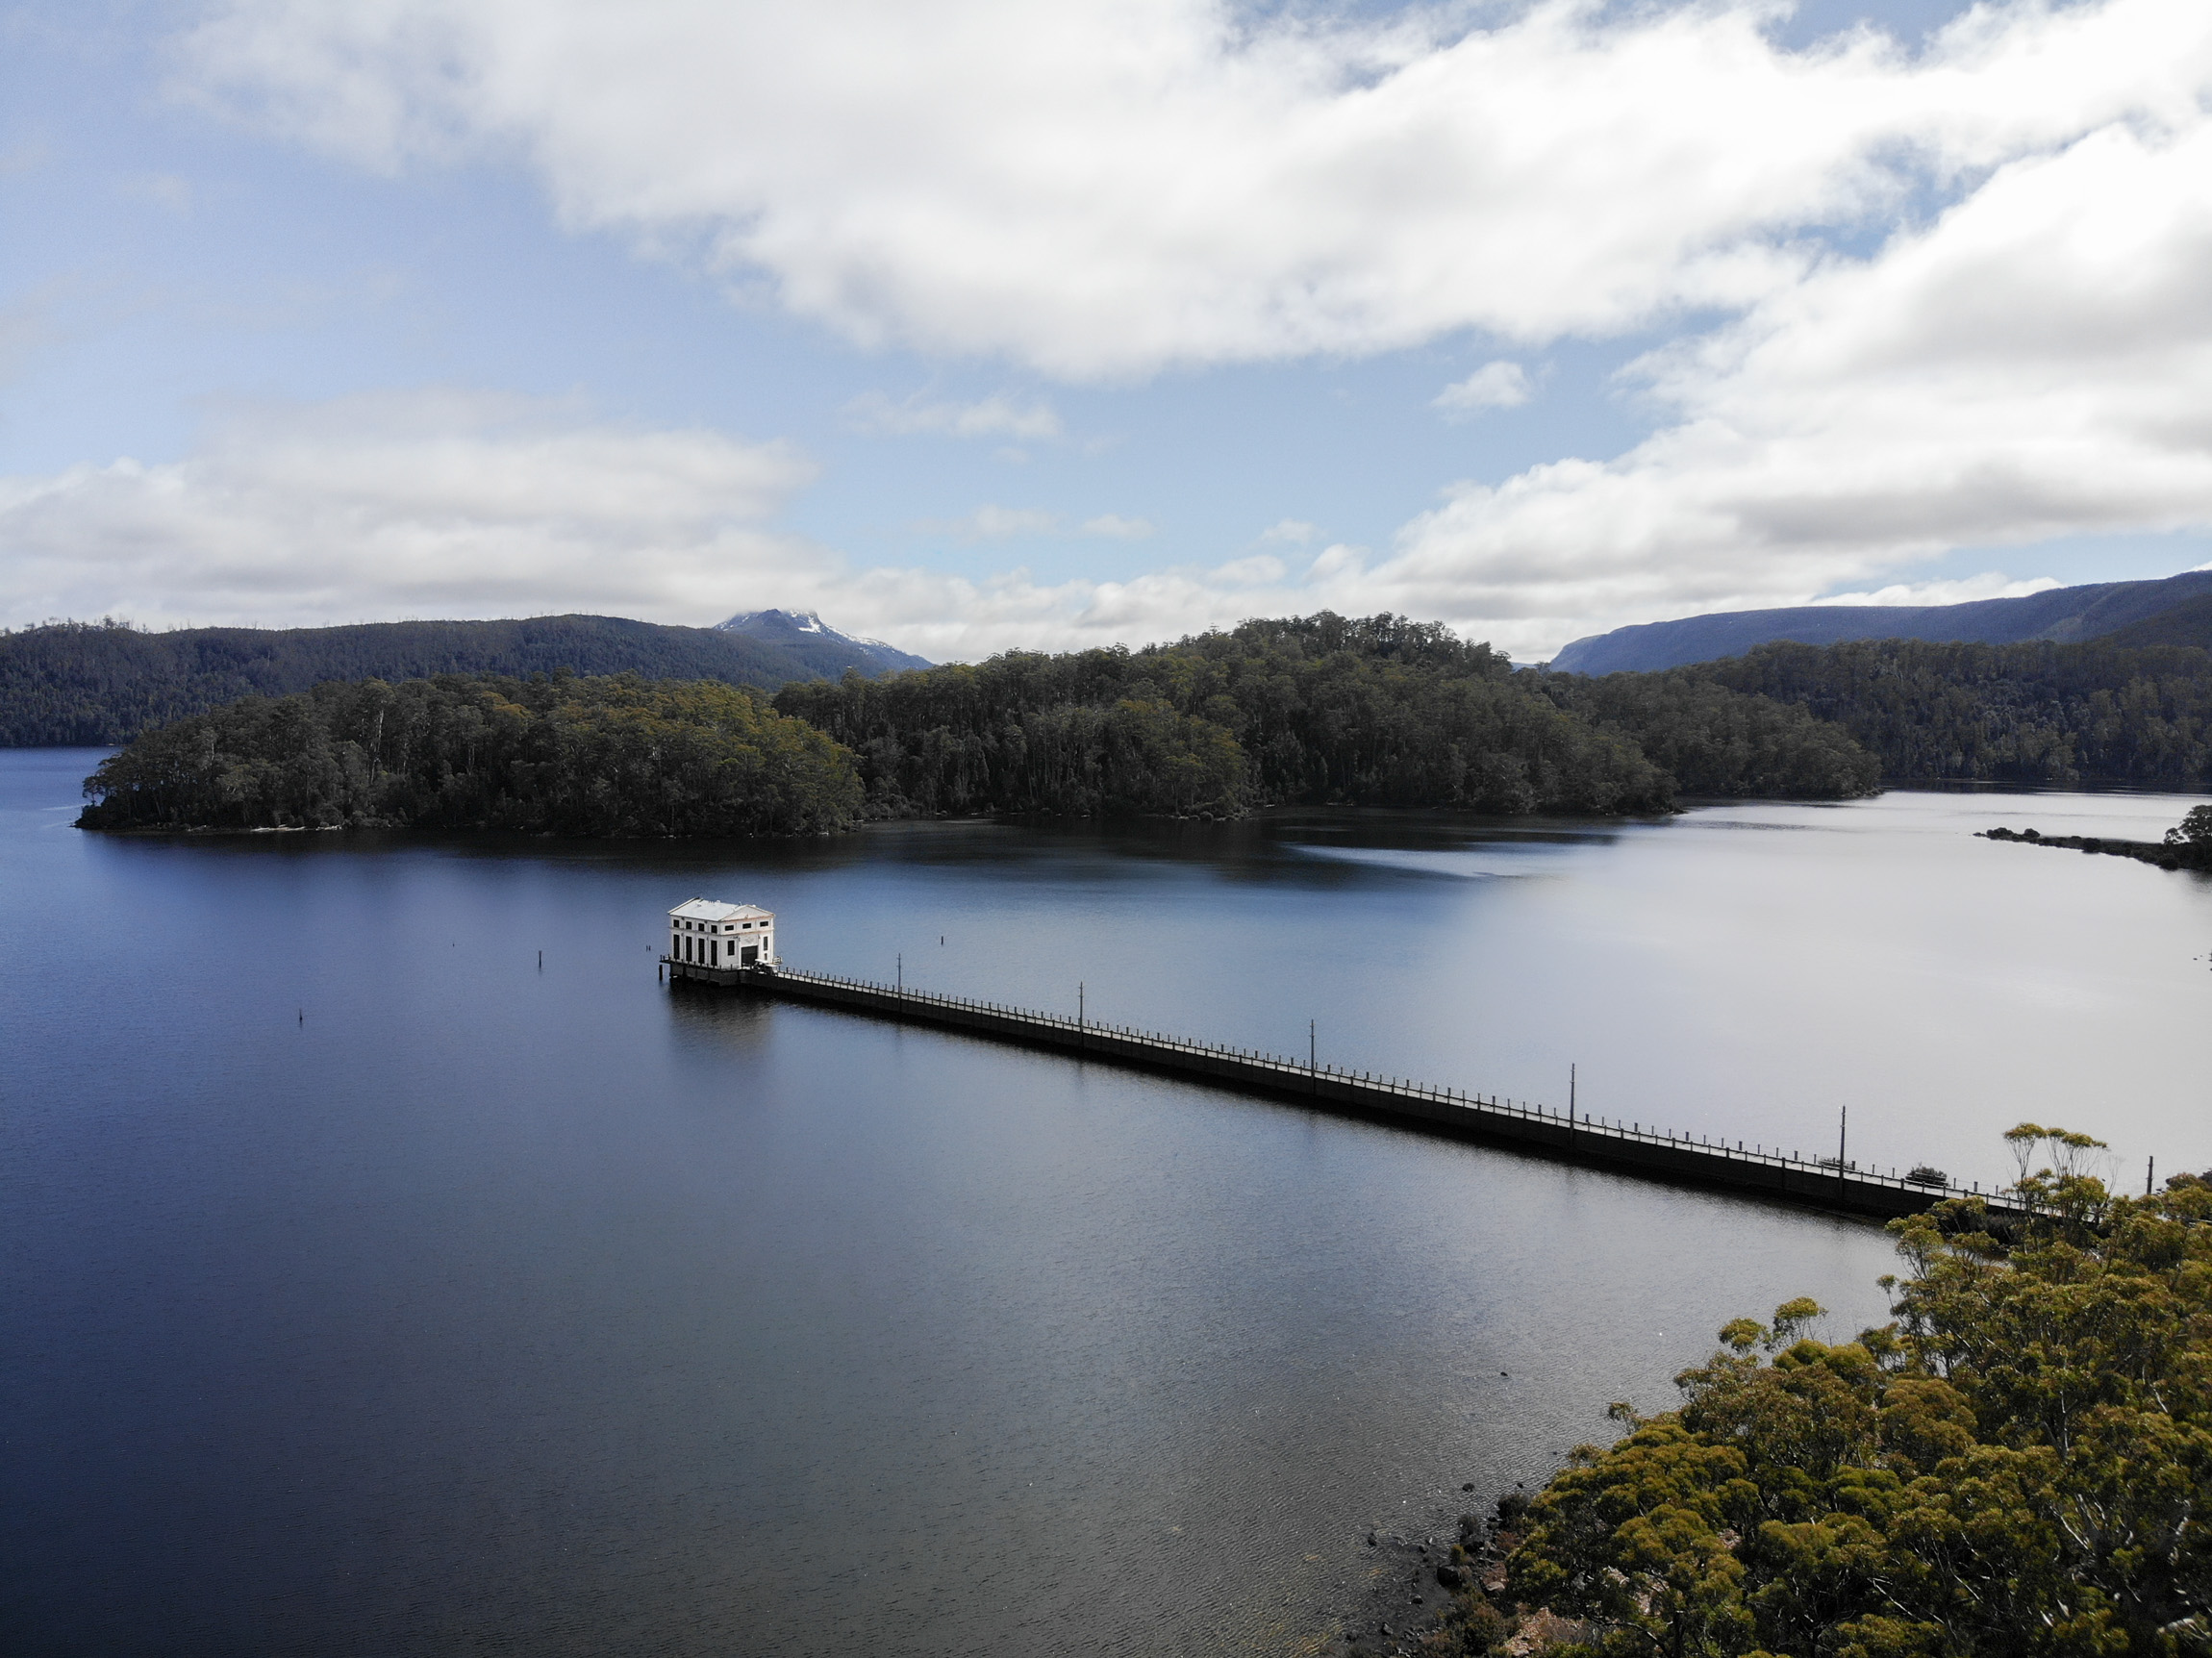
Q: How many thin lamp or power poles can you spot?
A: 6